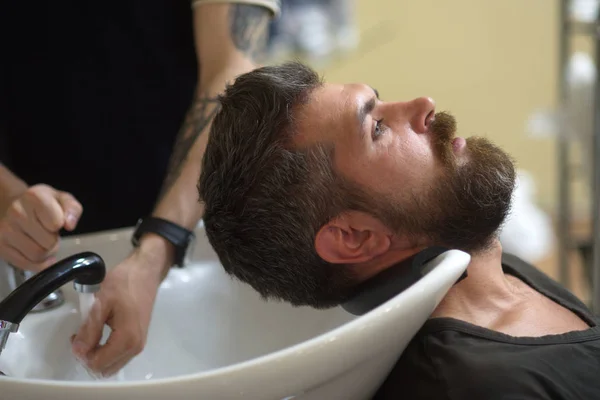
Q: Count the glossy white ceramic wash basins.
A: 1